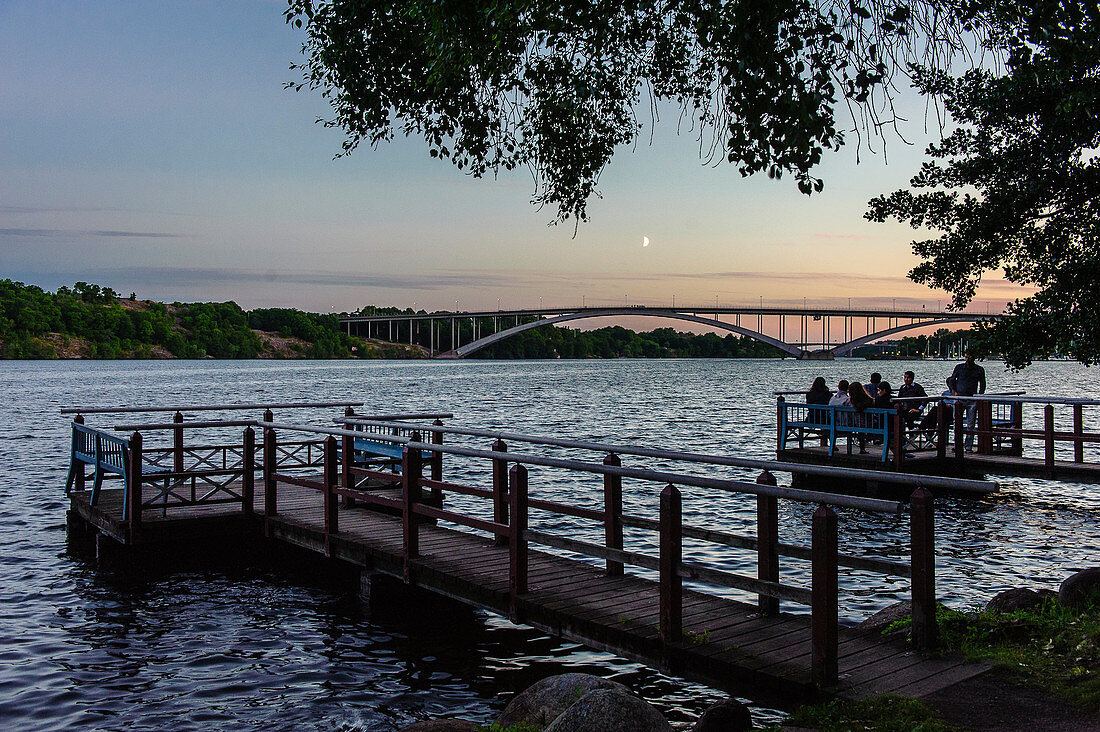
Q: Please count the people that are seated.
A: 7